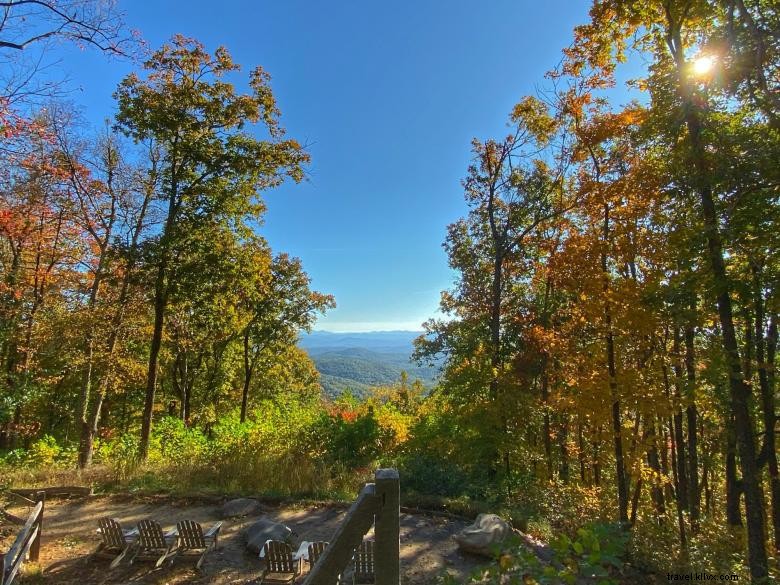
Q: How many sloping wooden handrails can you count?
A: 2